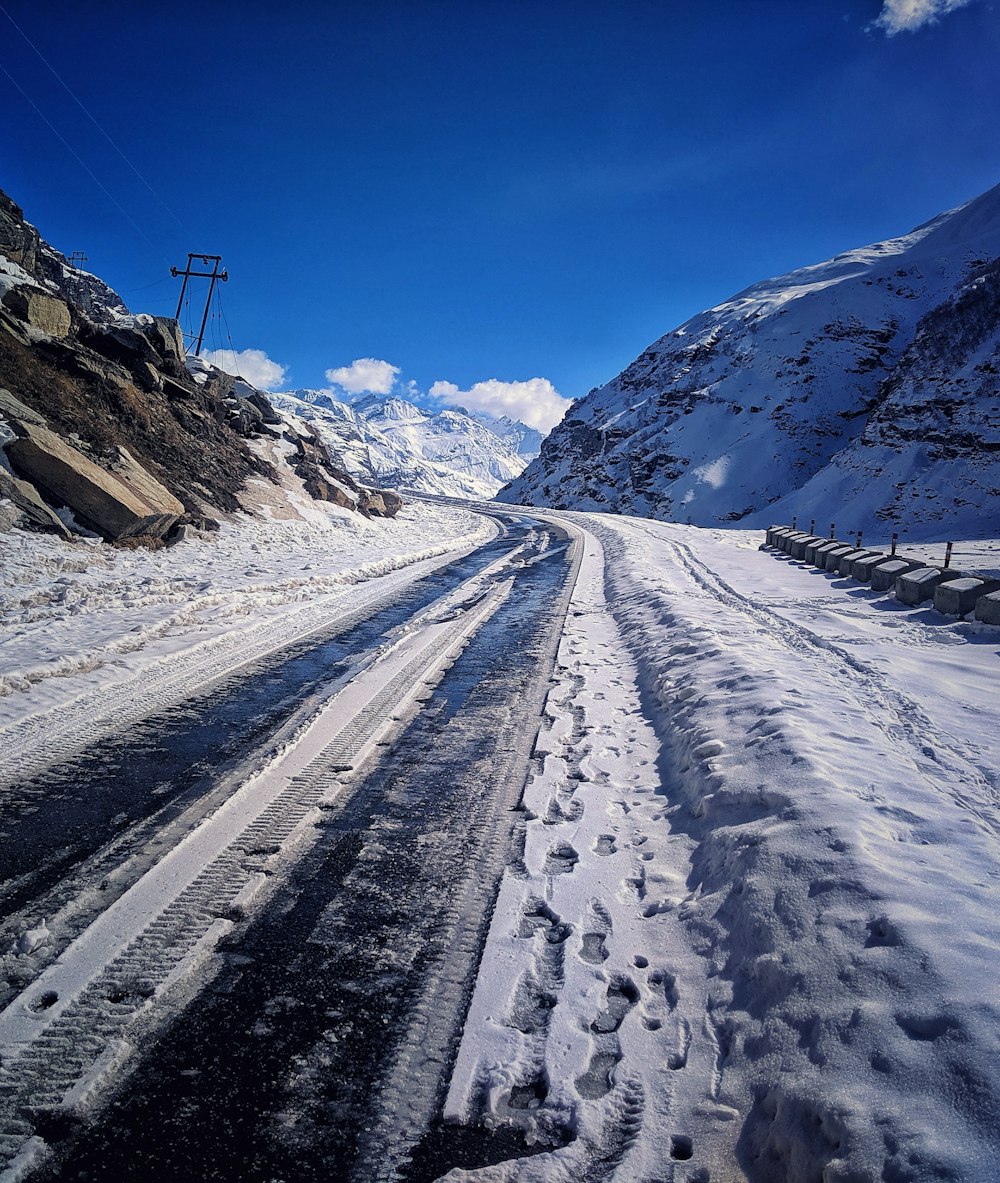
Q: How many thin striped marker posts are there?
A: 6